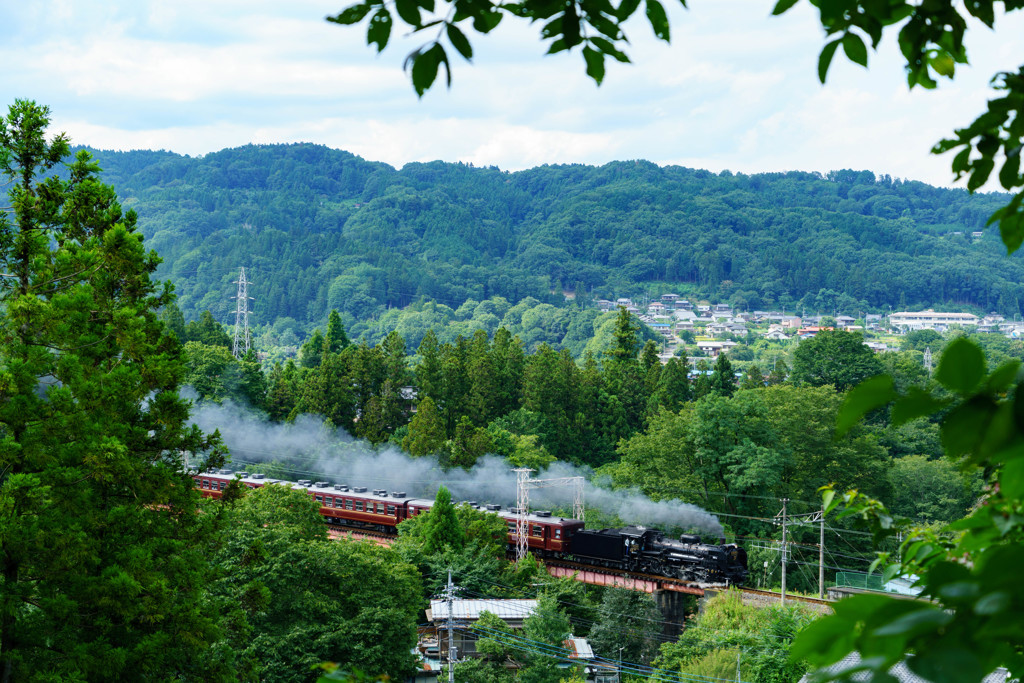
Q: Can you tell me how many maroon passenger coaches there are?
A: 3